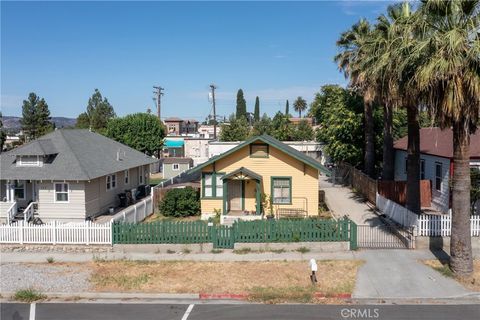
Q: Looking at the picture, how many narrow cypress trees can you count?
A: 3